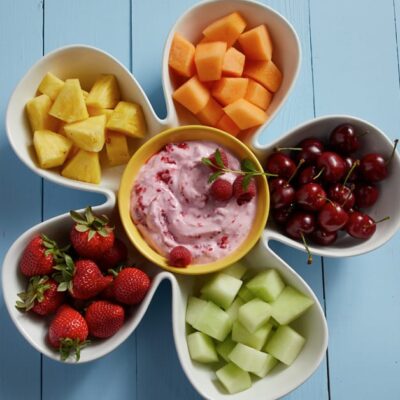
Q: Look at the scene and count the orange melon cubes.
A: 12